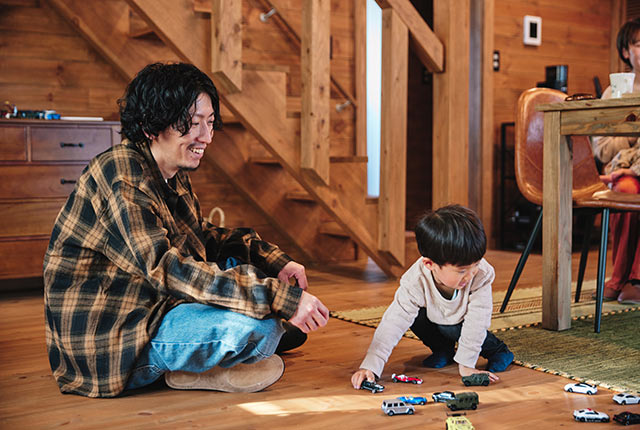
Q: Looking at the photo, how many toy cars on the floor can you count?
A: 12